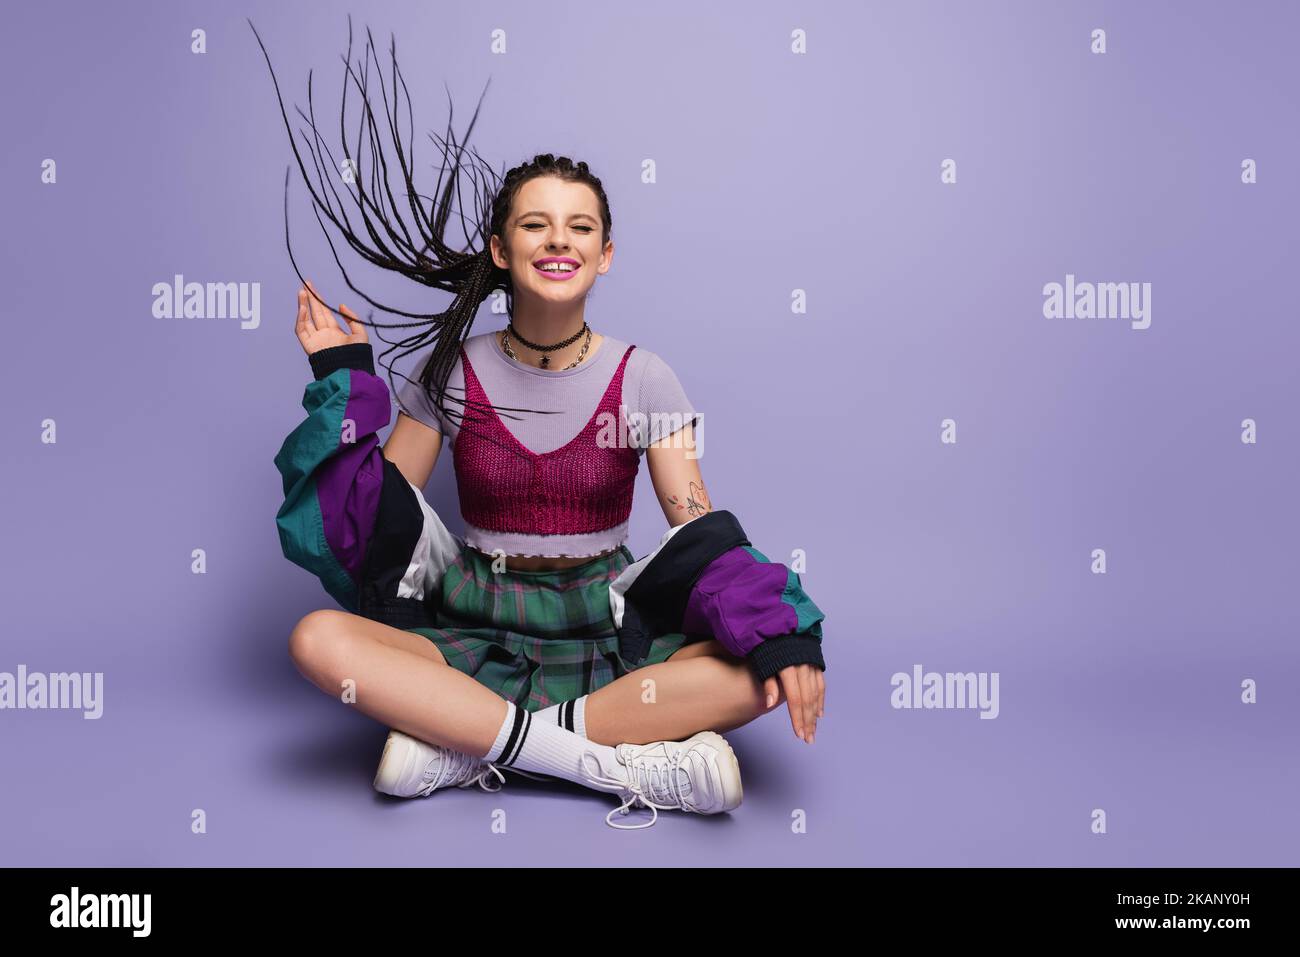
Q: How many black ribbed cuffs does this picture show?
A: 2